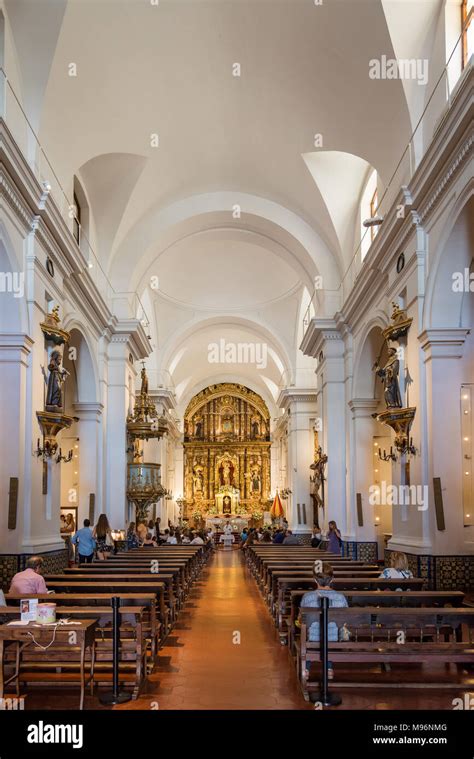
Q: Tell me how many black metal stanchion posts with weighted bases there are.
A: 2